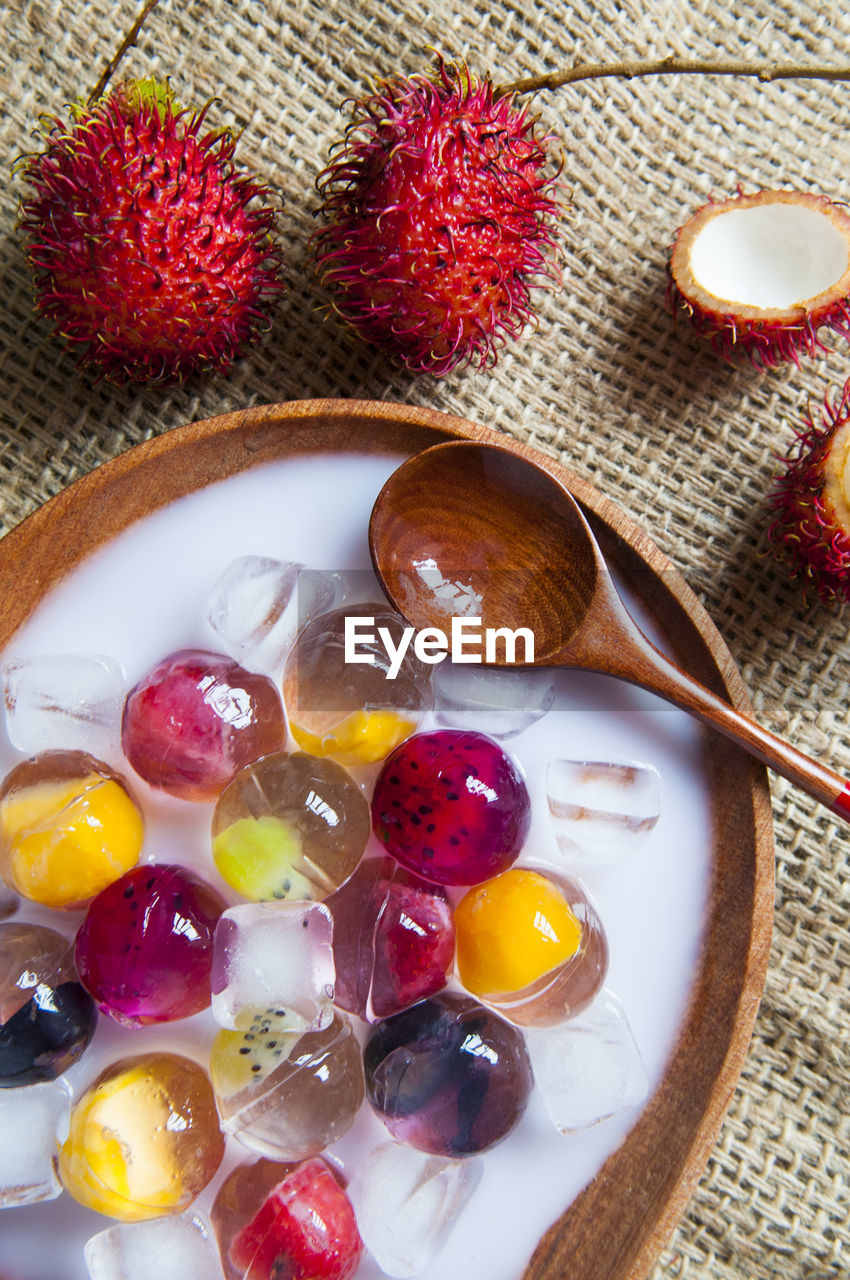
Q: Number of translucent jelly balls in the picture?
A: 13